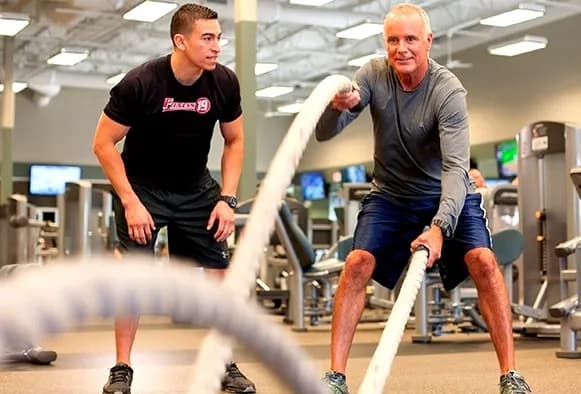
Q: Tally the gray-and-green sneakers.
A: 2